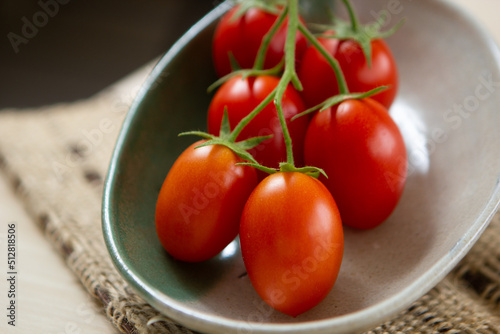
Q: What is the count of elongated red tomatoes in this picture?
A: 6